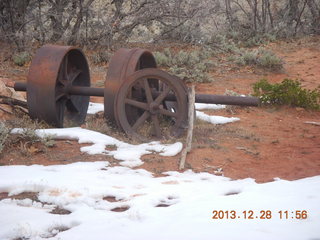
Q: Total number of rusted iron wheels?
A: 3